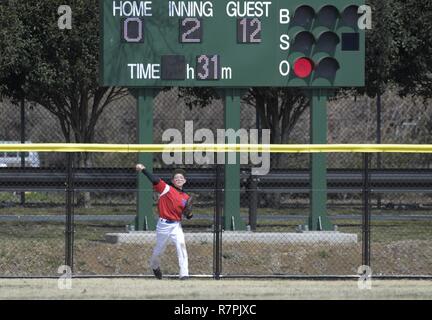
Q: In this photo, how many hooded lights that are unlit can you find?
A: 6